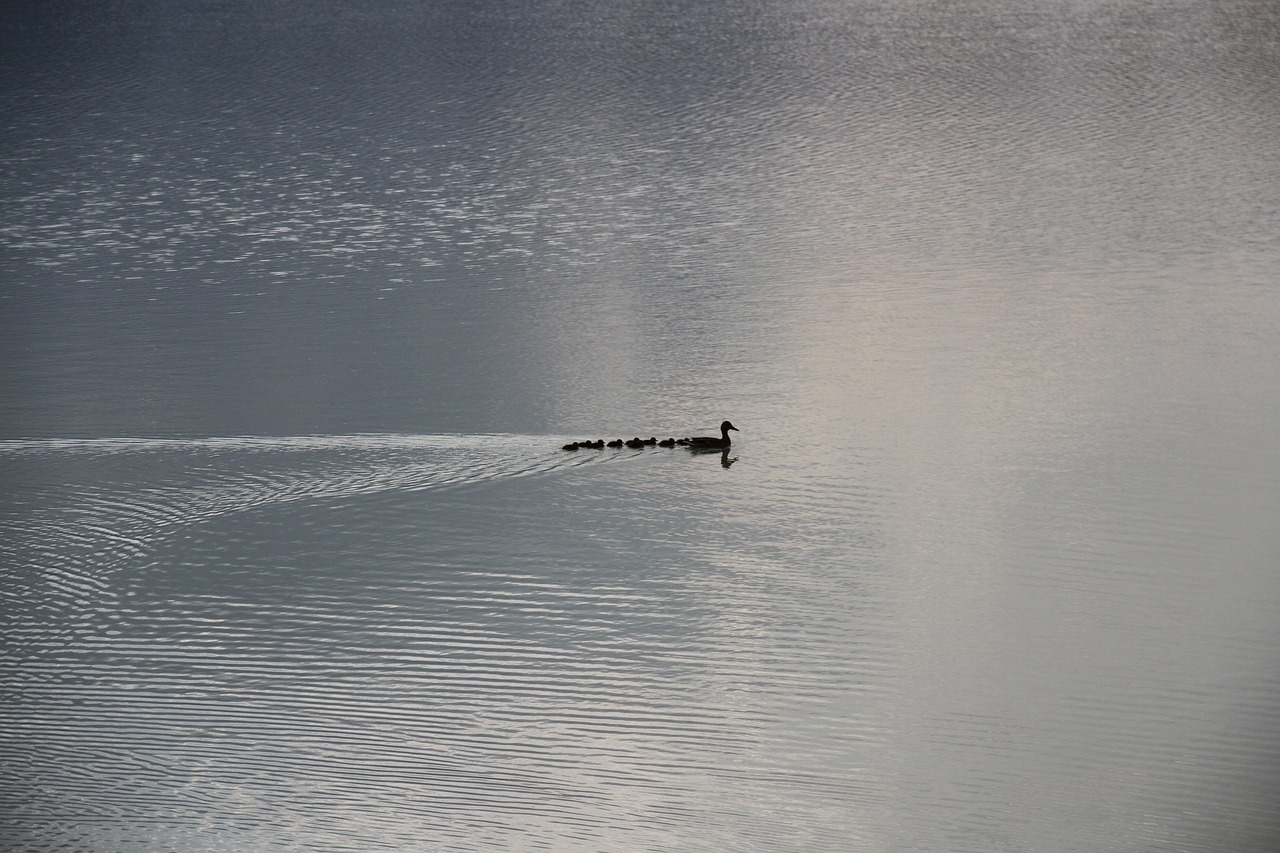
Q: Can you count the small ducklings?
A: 8